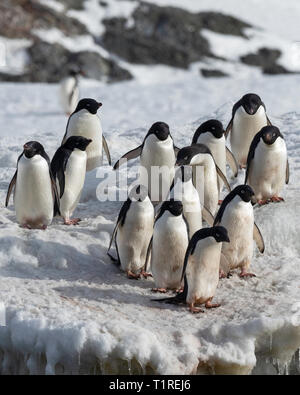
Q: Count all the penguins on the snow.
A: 14